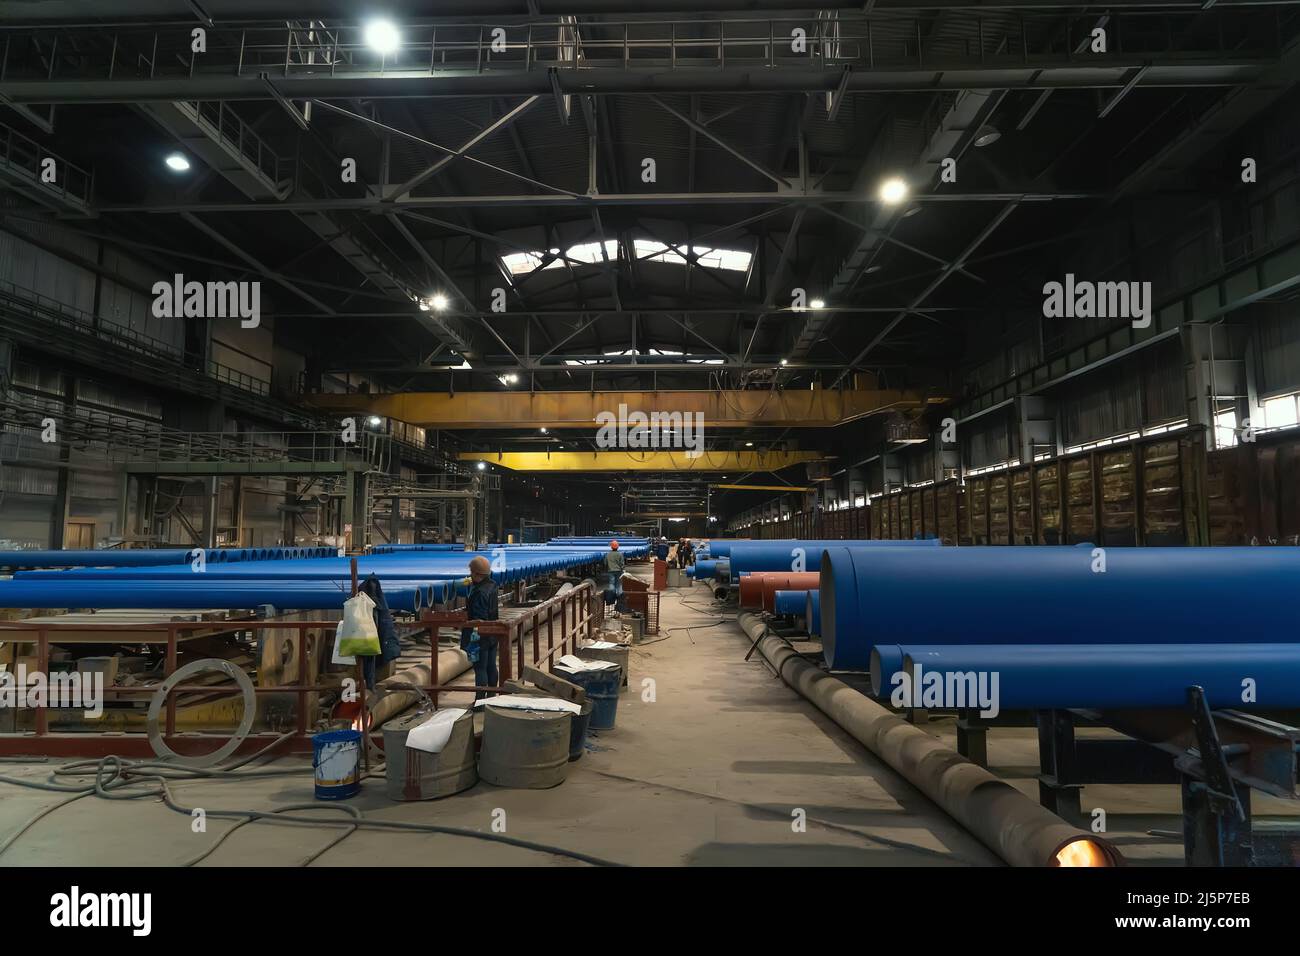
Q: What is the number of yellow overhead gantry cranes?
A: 2